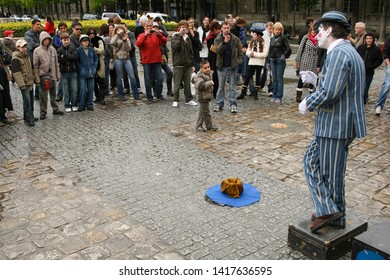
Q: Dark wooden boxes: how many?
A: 2